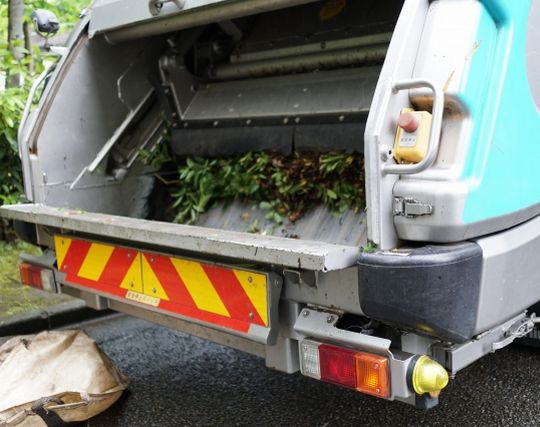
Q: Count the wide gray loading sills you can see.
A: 1